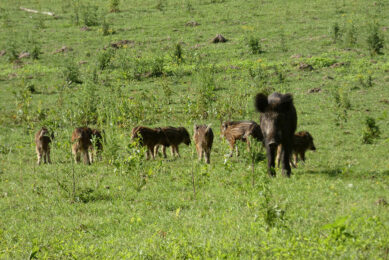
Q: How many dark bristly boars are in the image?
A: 1